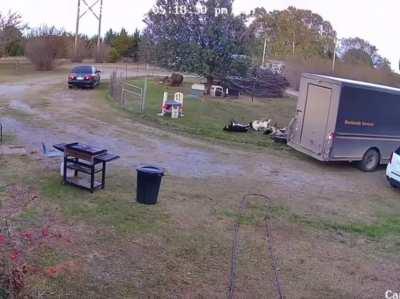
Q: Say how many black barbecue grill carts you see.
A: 1